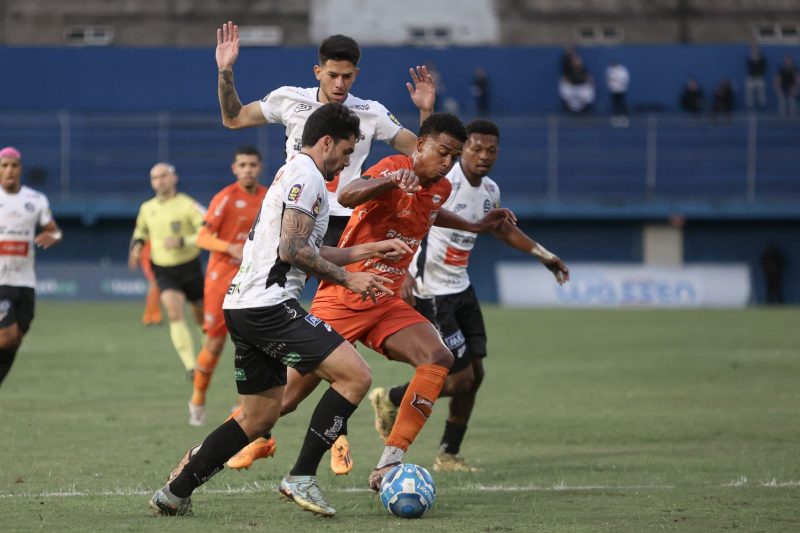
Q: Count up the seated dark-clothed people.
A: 2